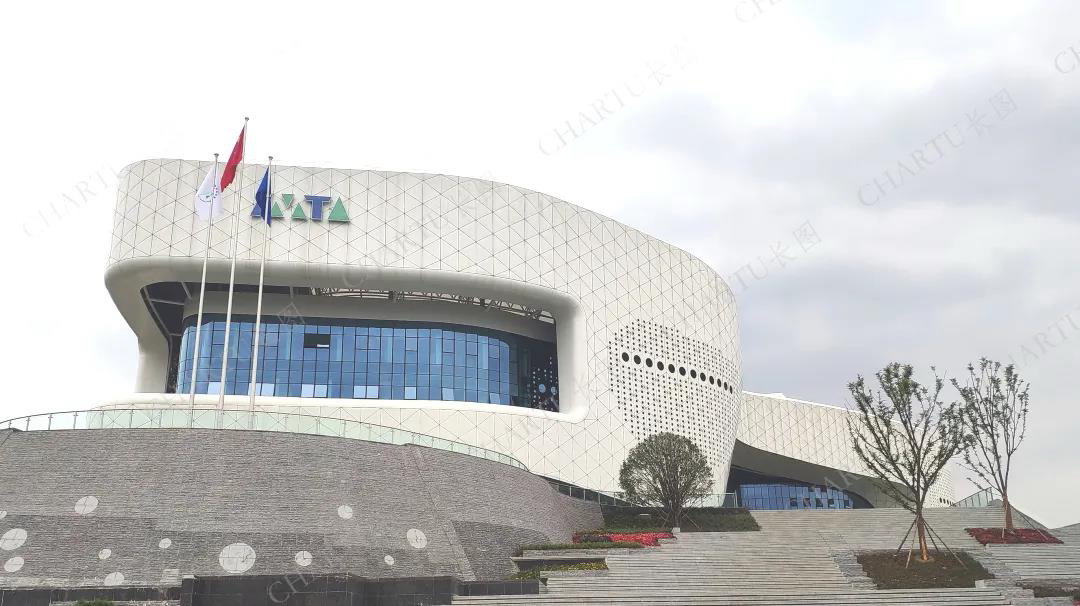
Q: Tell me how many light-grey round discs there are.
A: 12